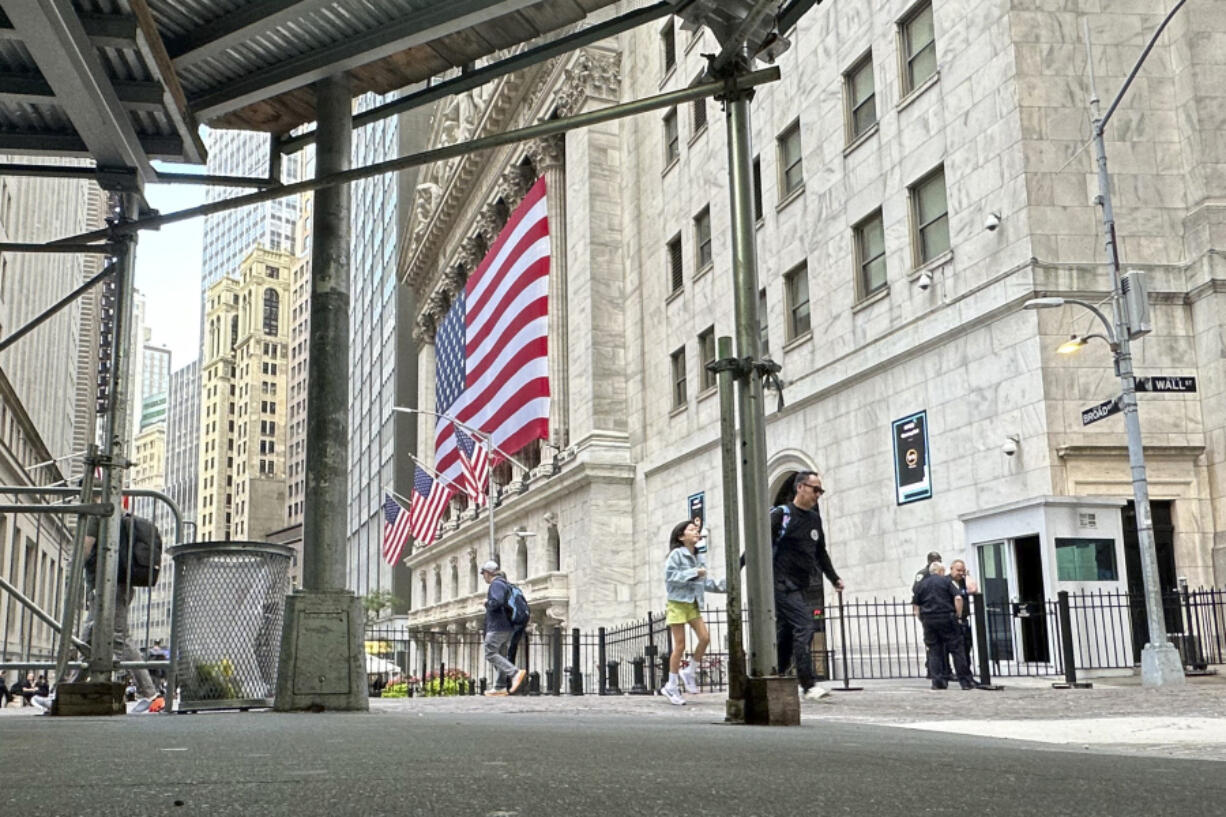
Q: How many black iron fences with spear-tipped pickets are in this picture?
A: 1